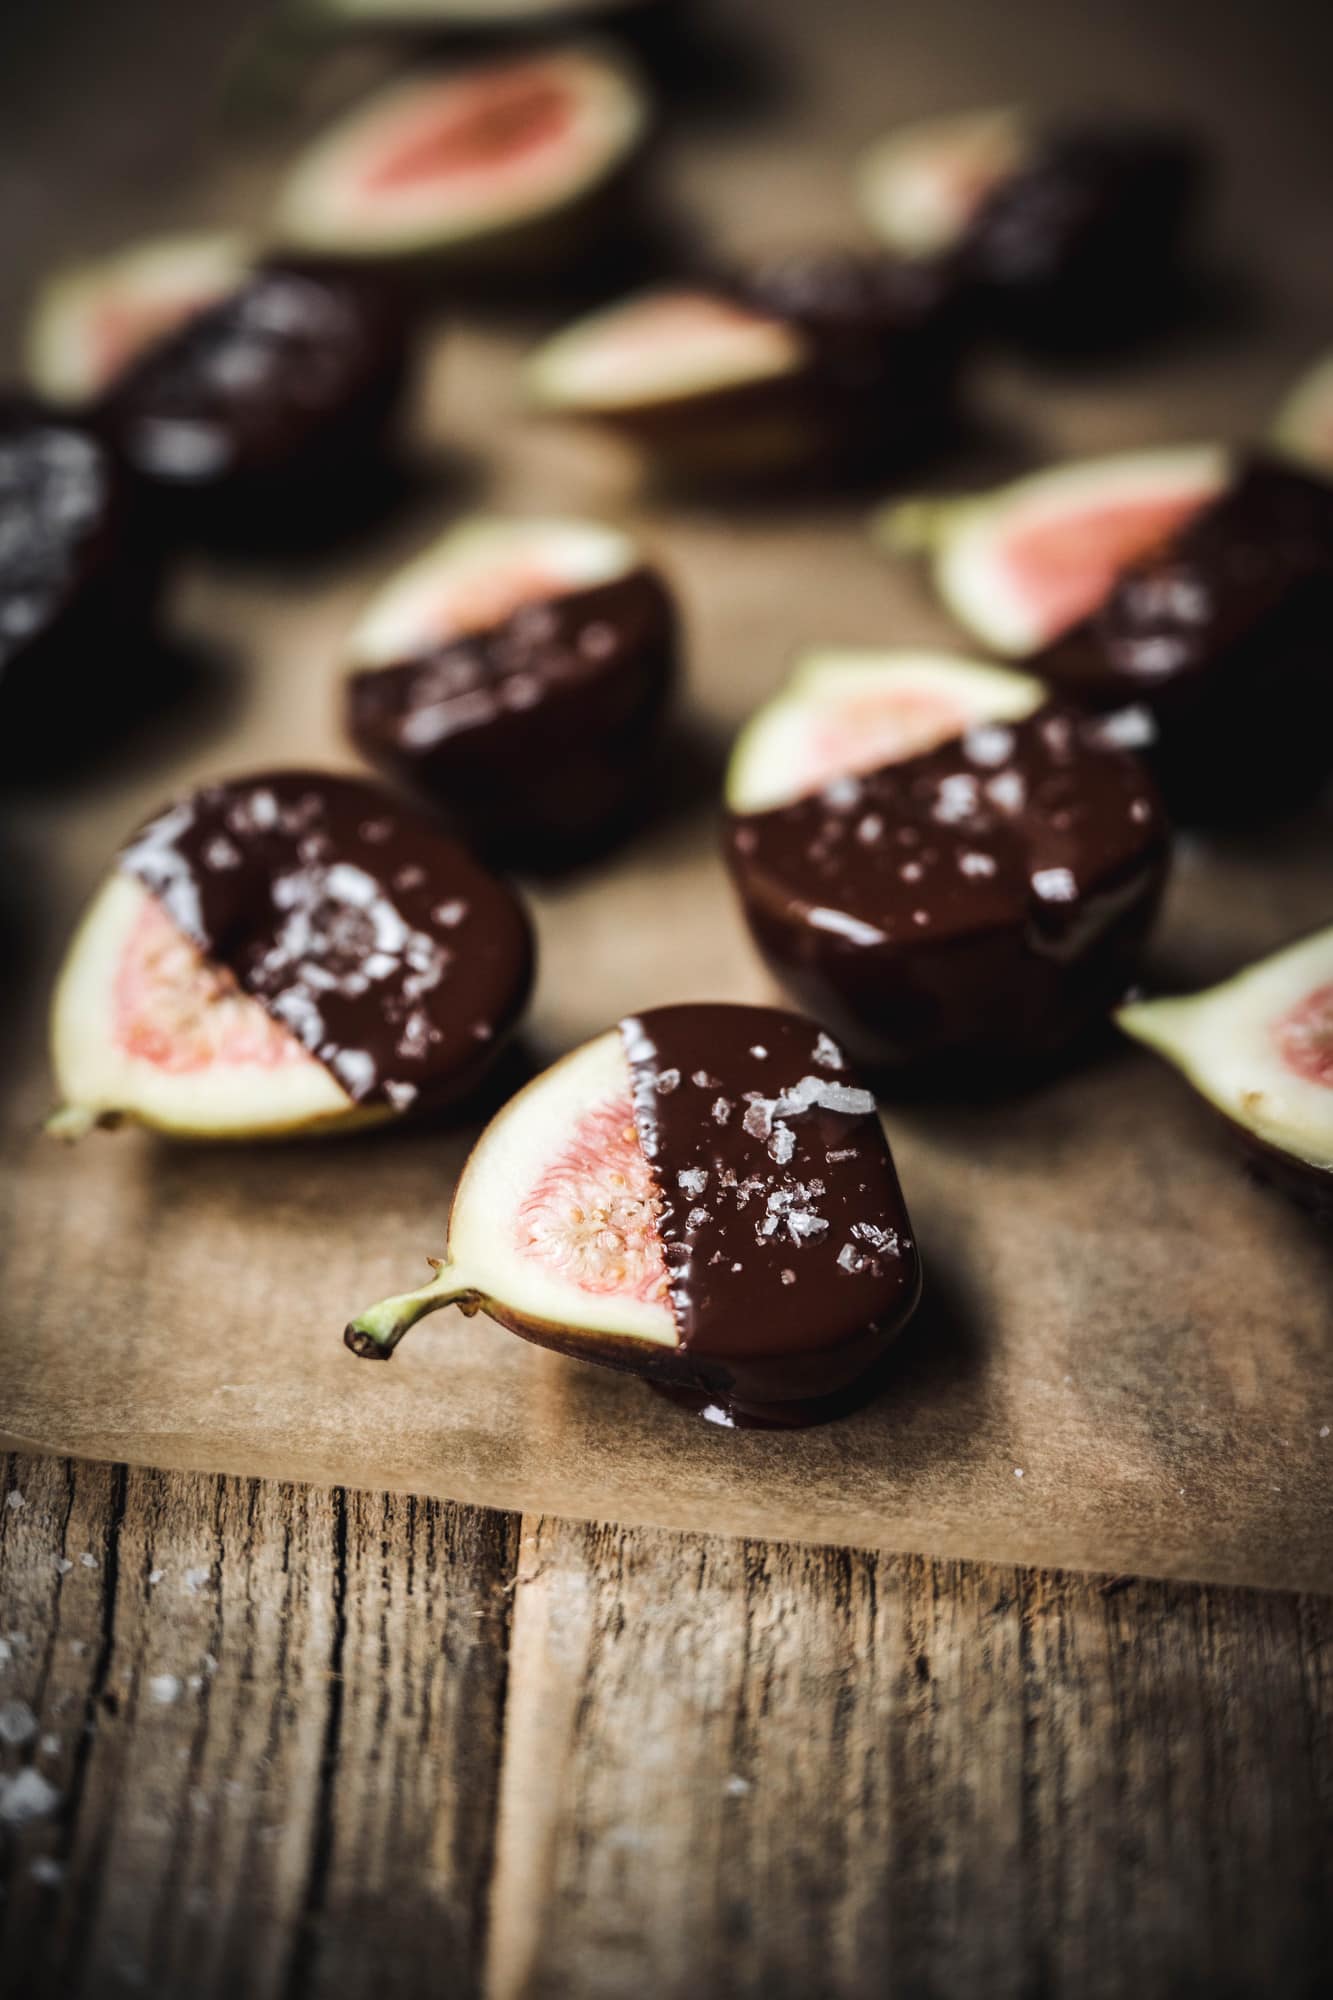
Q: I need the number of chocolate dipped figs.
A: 9